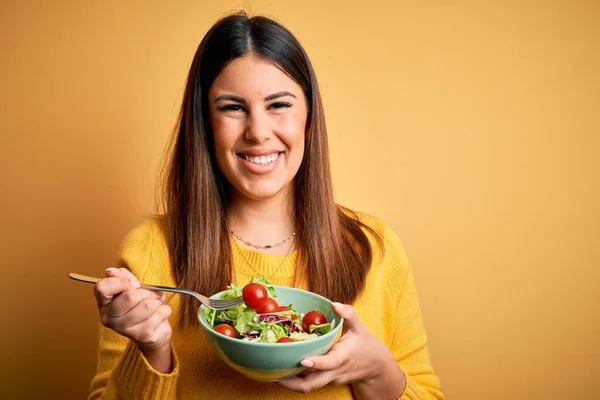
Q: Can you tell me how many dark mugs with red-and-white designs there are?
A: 0